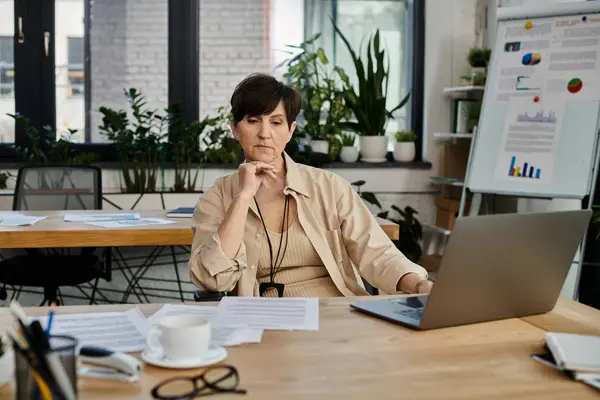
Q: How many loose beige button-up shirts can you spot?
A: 1